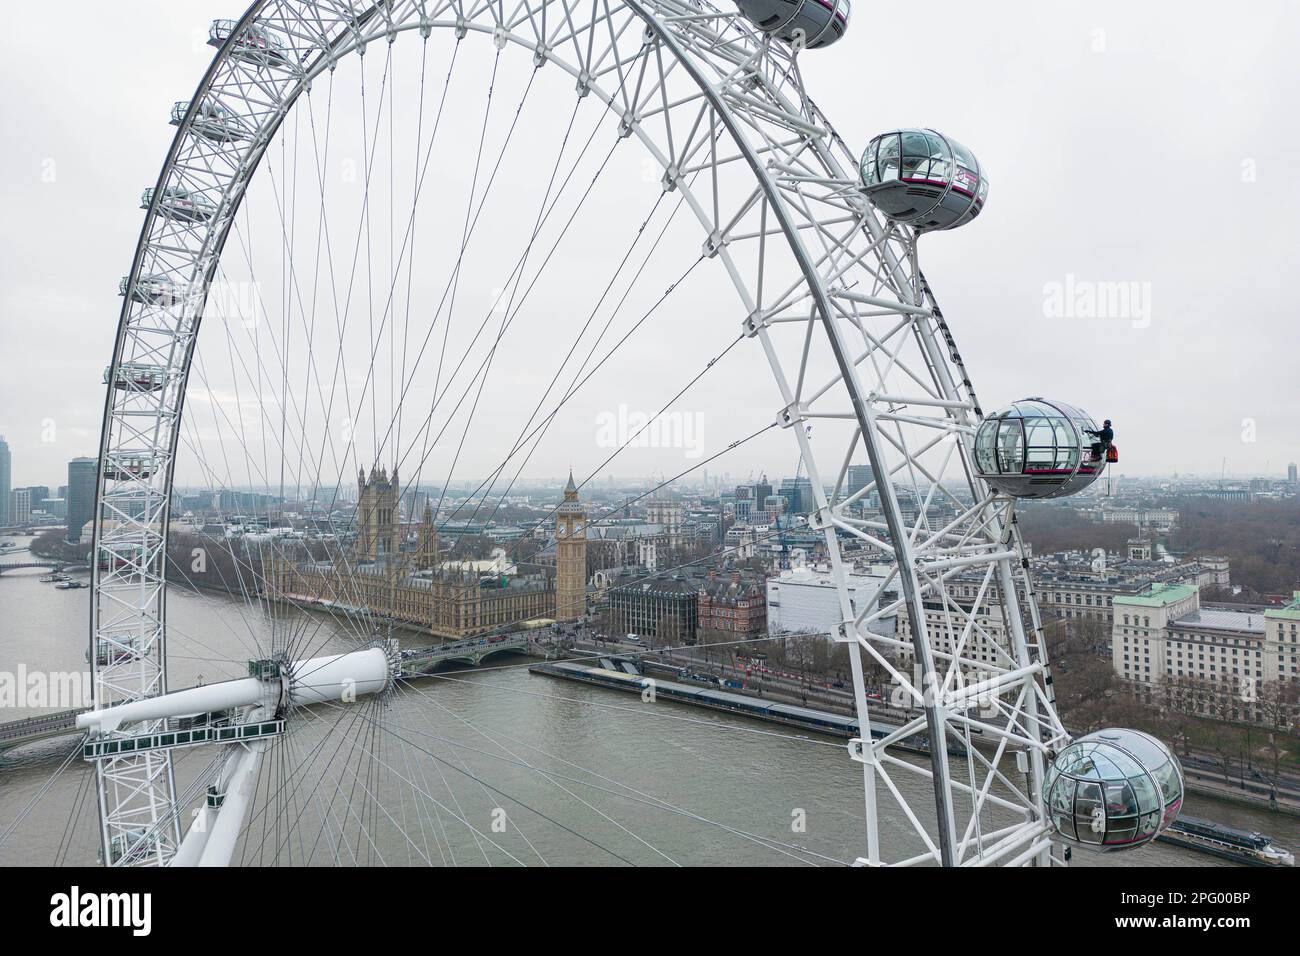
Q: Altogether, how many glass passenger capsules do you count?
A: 13